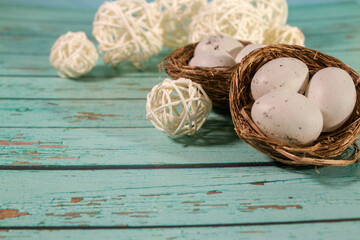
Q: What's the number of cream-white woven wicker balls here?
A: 7